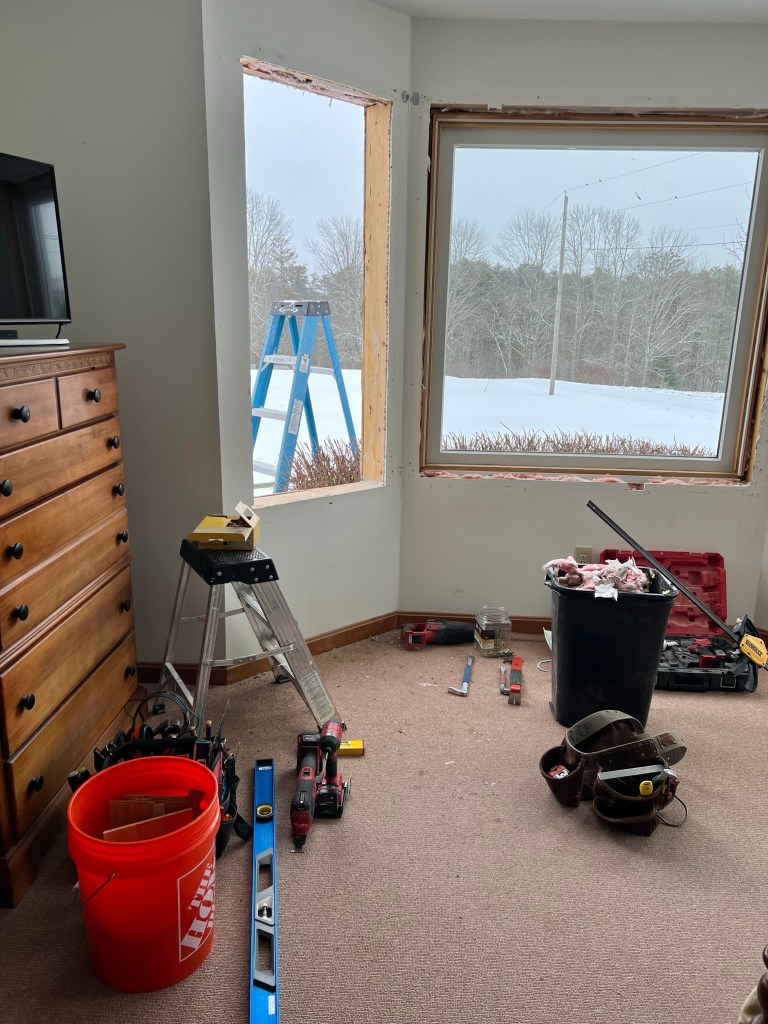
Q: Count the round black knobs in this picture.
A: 12